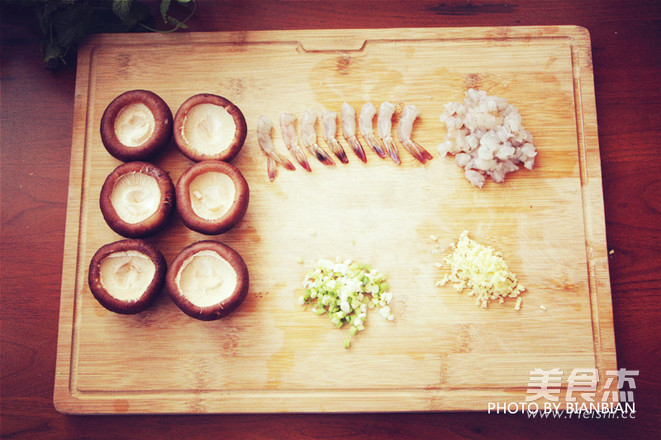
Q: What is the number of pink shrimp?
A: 8